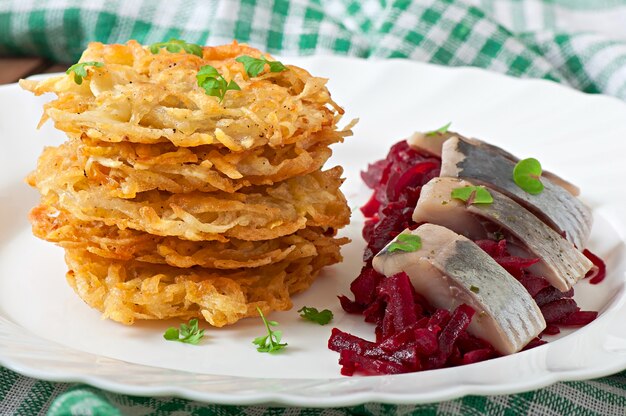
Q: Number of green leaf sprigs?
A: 11